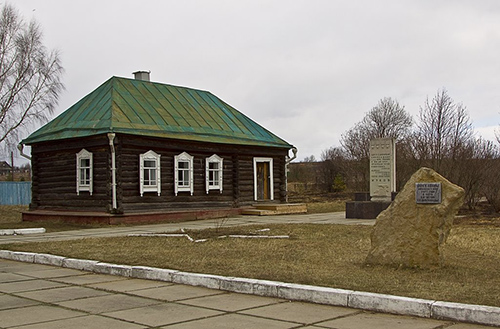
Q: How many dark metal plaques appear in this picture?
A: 1